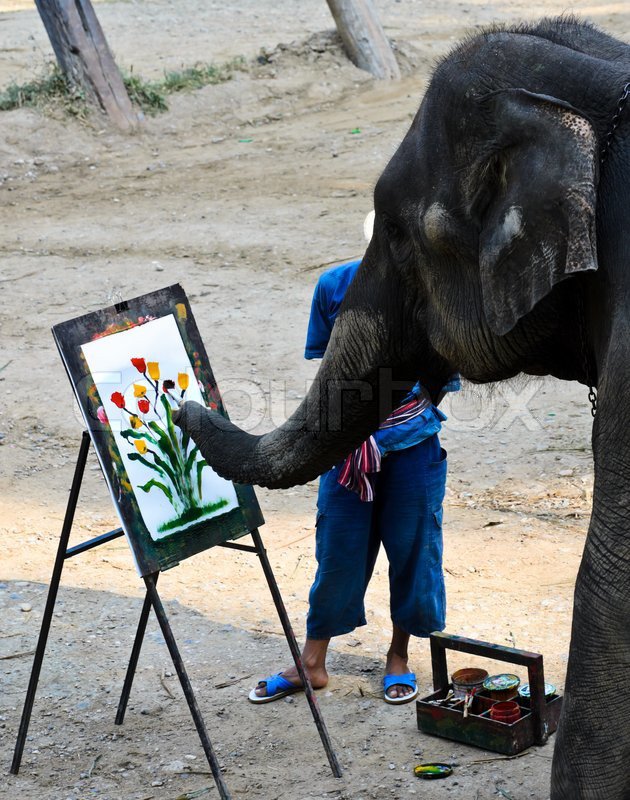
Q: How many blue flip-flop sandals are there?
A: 2